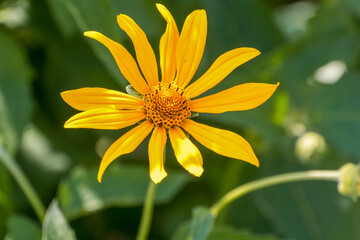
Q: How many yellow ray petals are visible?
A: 12